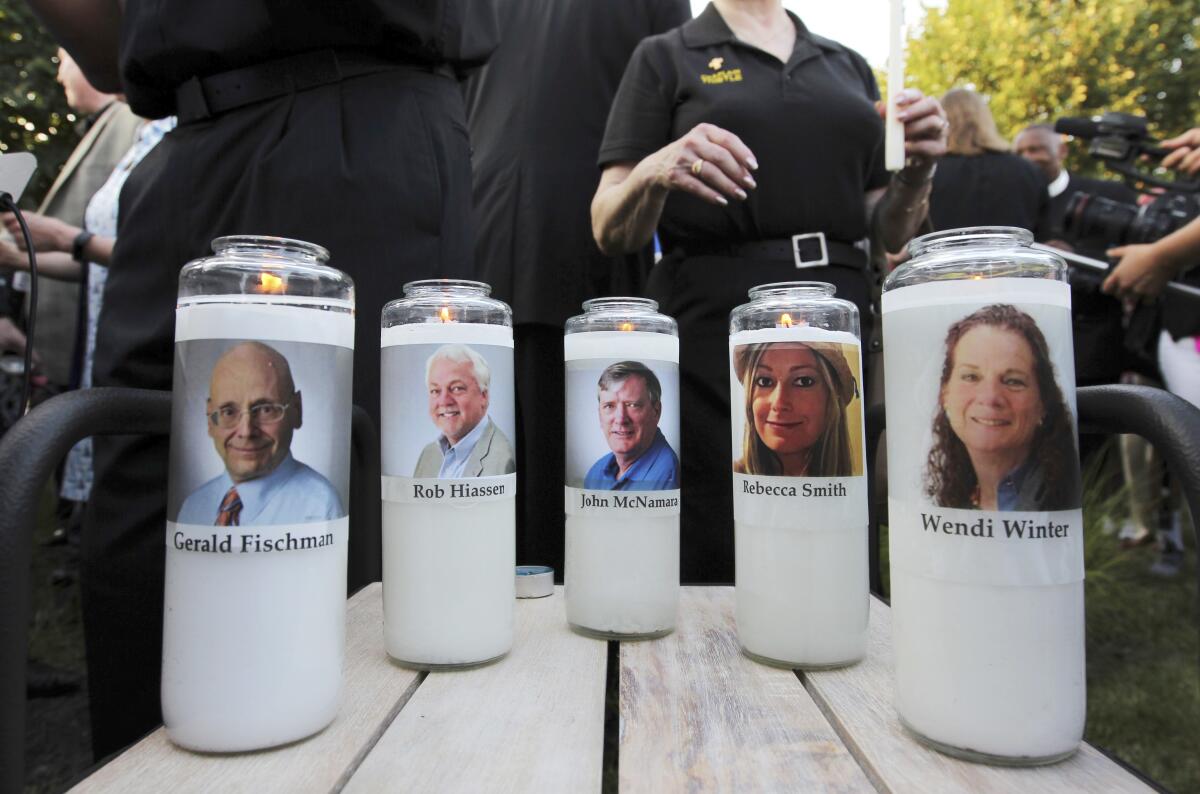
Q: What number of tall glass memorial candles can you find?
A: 5